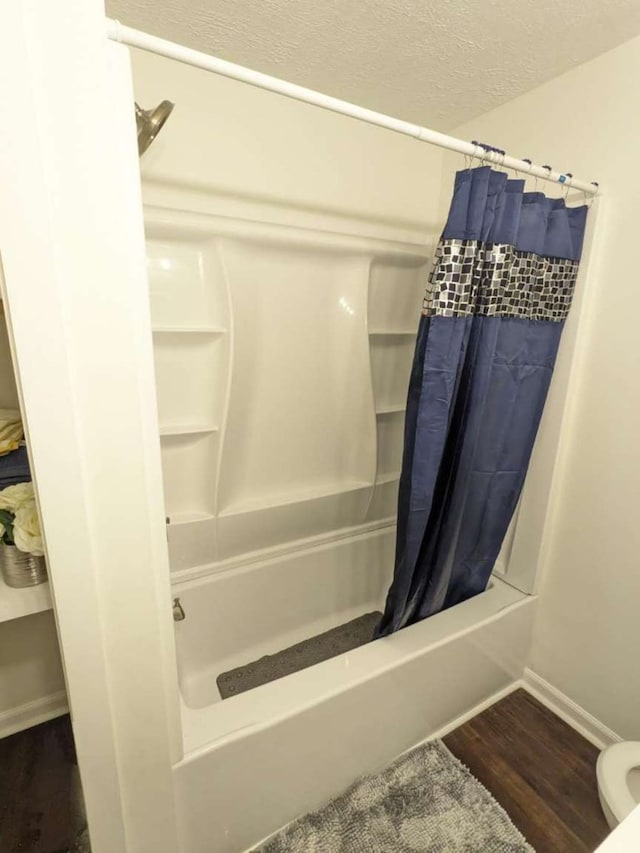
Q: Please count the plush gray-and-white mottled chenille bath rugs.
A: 1